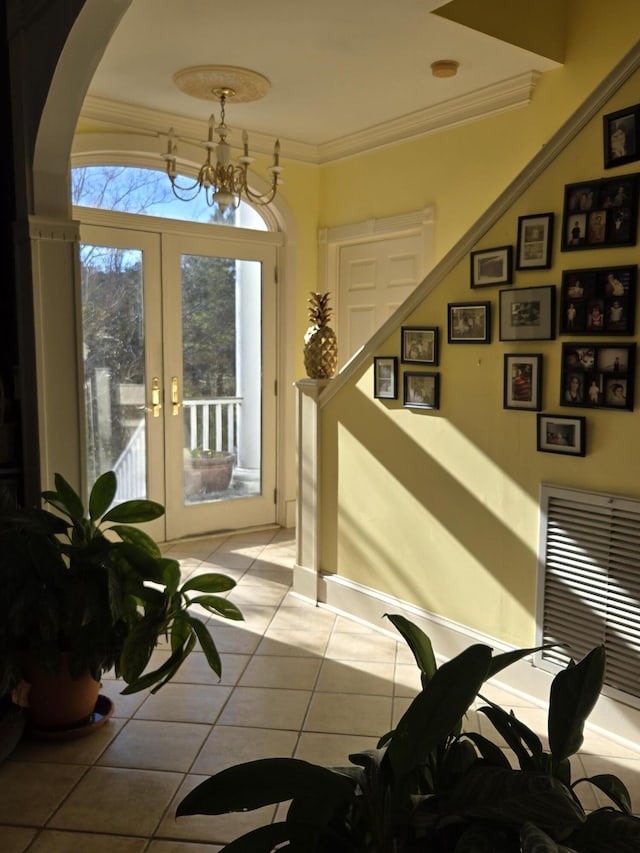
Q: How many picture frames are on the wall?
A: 13